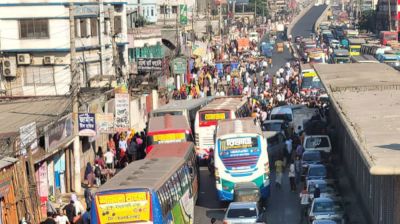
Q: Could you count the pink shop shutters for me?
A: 1